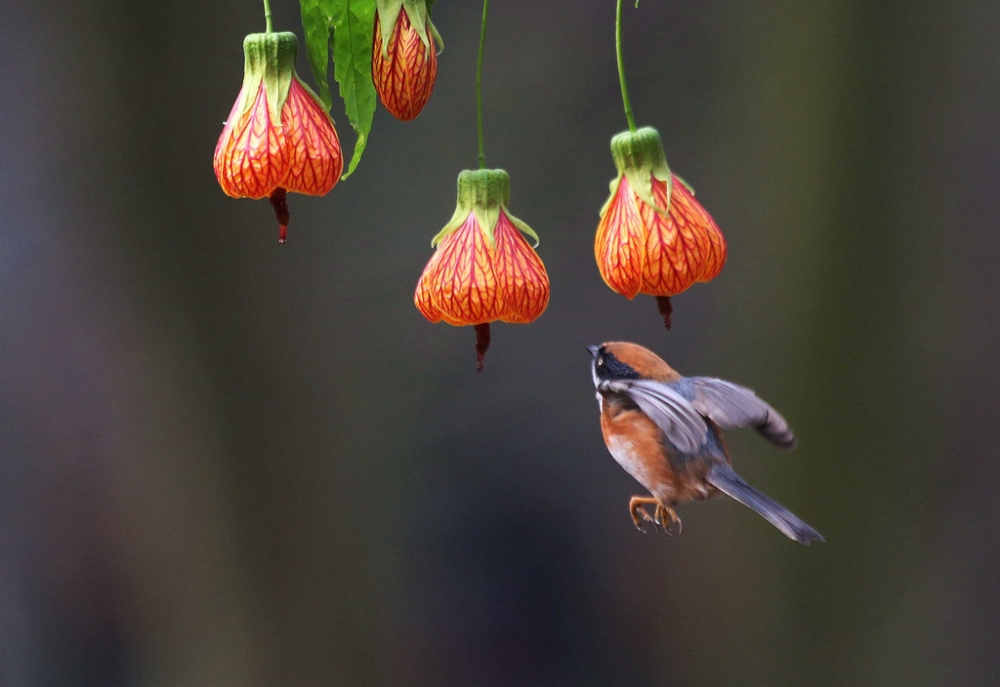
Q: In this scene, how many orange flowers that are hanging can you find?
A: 4